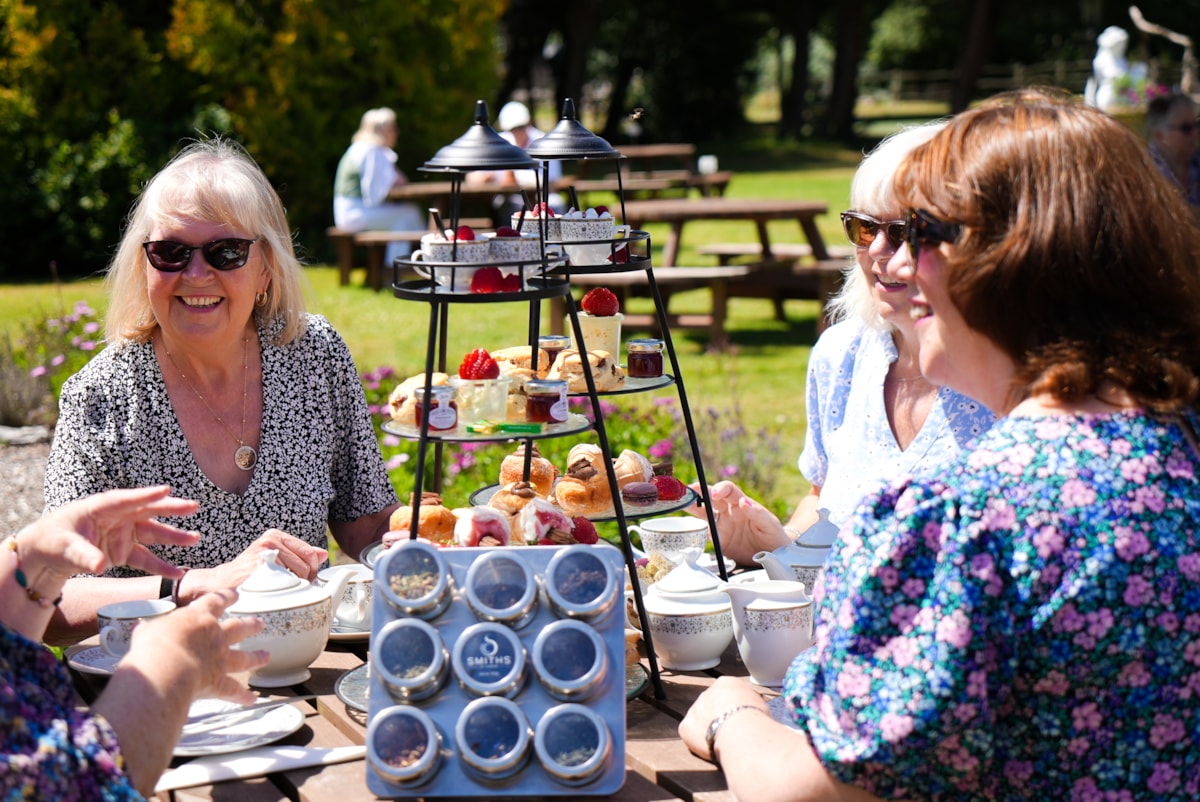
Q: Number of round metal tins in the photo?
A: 9